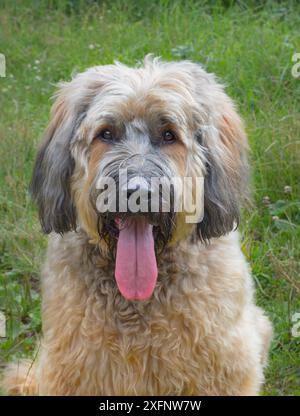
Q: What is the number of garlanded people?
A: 0